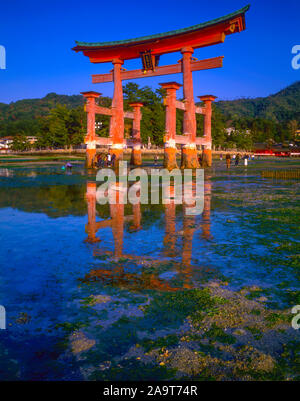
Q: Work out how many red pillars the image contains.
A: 6